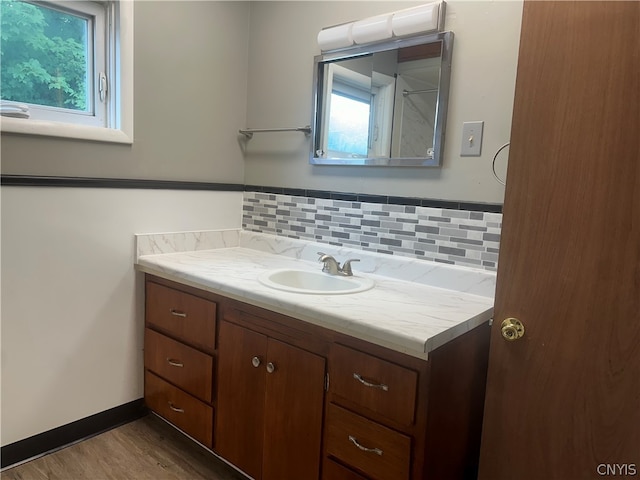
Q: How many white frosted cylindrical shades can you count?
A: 3